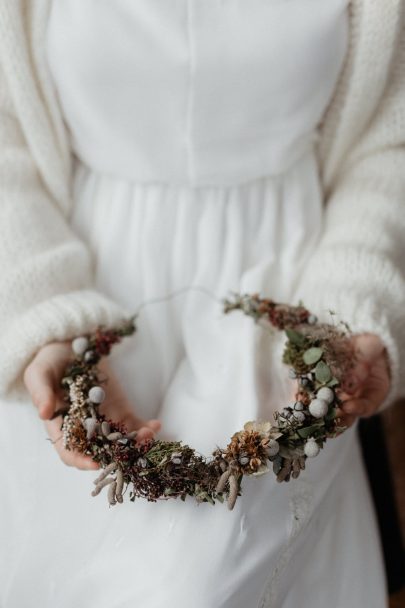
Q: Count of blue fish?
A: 0